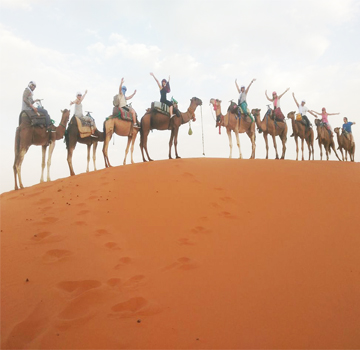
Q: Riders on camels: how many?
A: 9